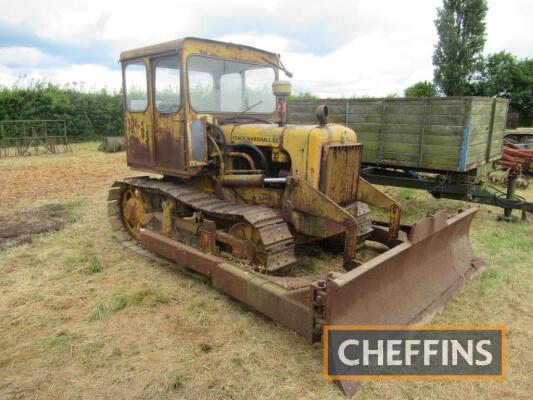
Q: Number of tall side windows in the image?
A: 2